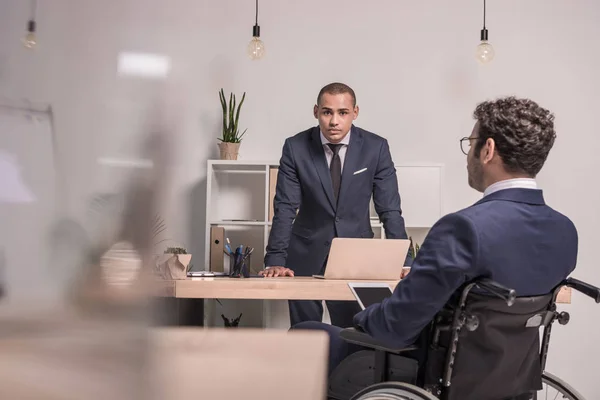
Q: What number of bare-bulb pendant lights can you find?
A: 3